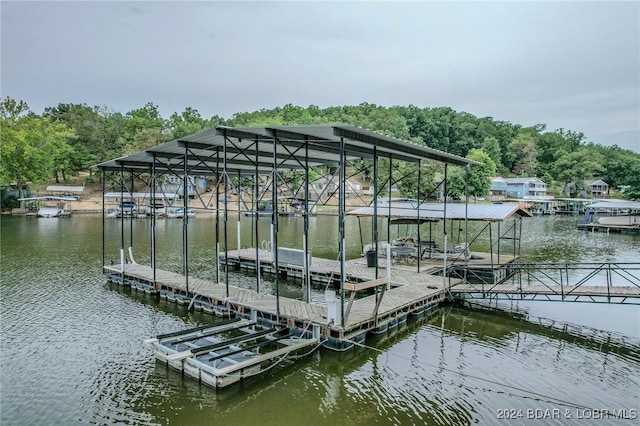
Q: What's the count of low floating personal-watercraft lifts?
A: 2